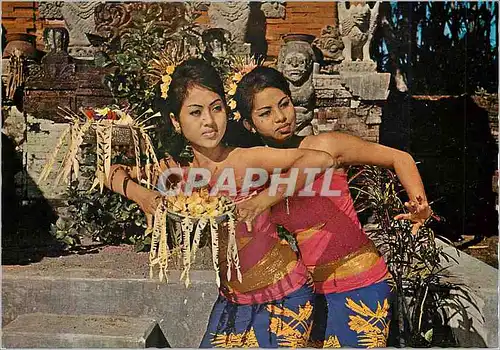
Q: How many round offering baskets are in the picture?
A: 2